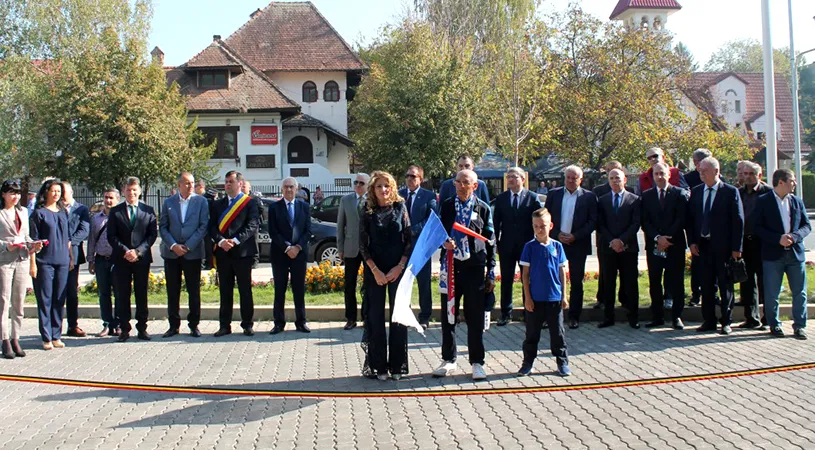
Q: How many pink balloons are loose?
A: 0